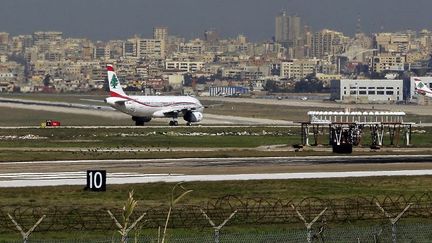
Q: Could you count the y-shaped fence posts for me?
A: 5